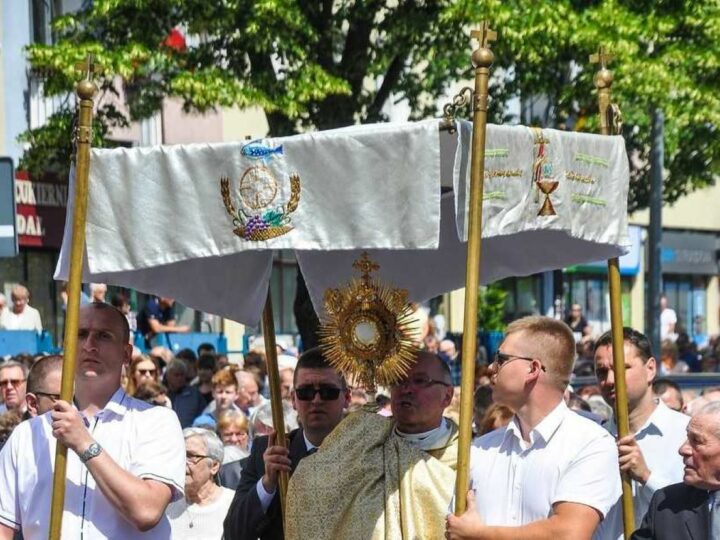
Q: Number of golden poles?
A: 4